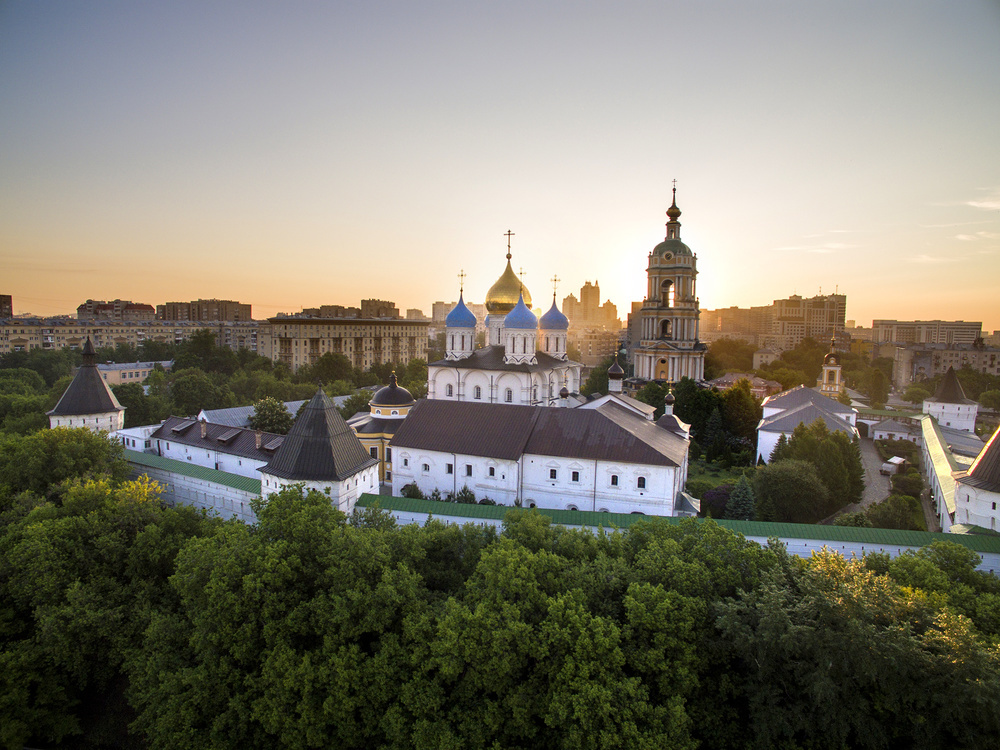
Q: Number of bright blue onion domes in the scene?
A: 3